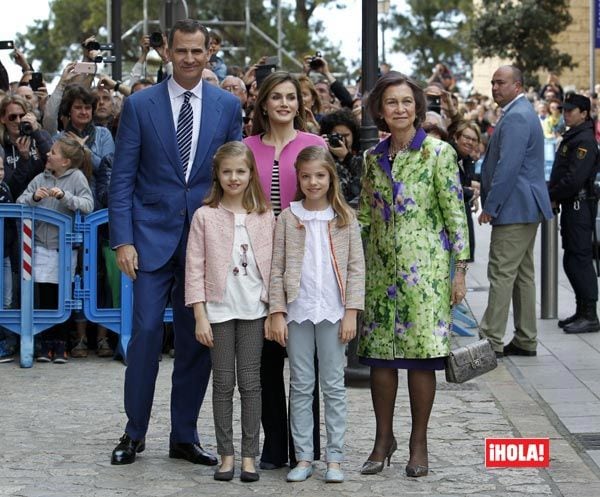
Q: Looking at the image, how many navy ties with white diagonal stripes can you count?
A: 1